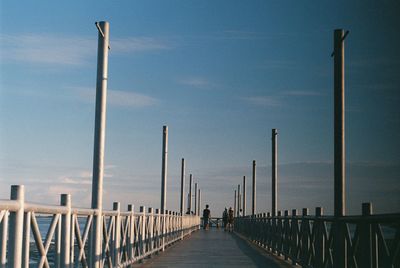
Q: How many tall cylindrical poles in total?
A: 12